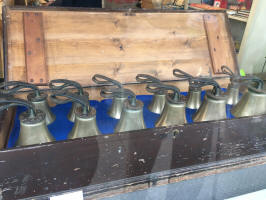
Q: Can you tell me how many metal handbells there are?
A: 12